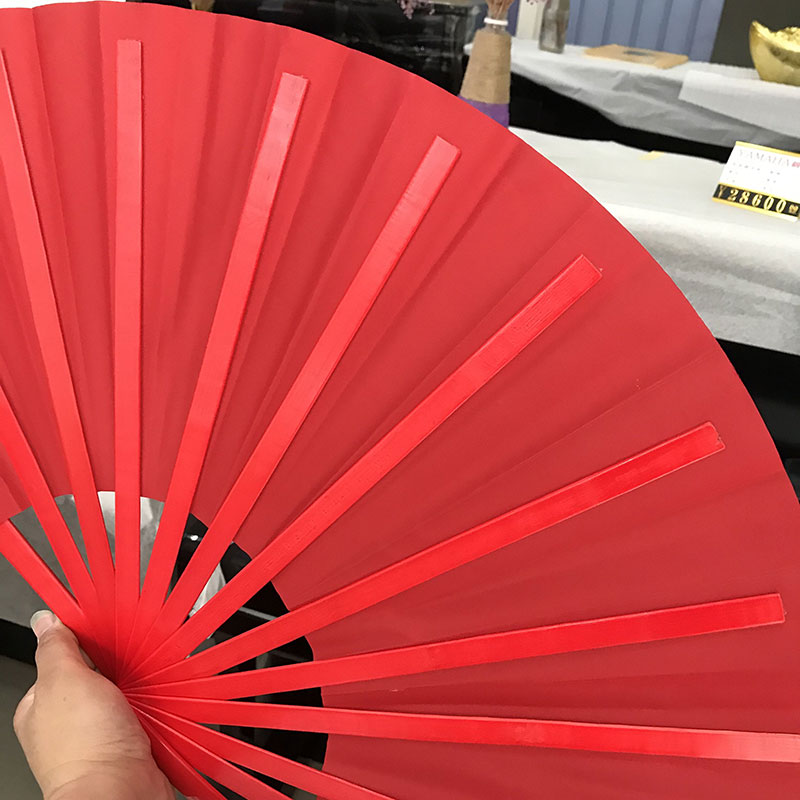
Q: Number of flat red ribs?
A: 13